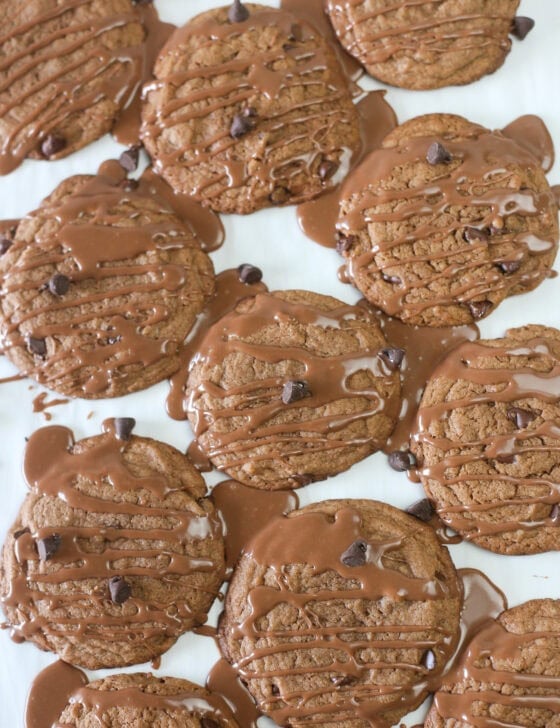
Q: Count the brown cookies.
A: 11